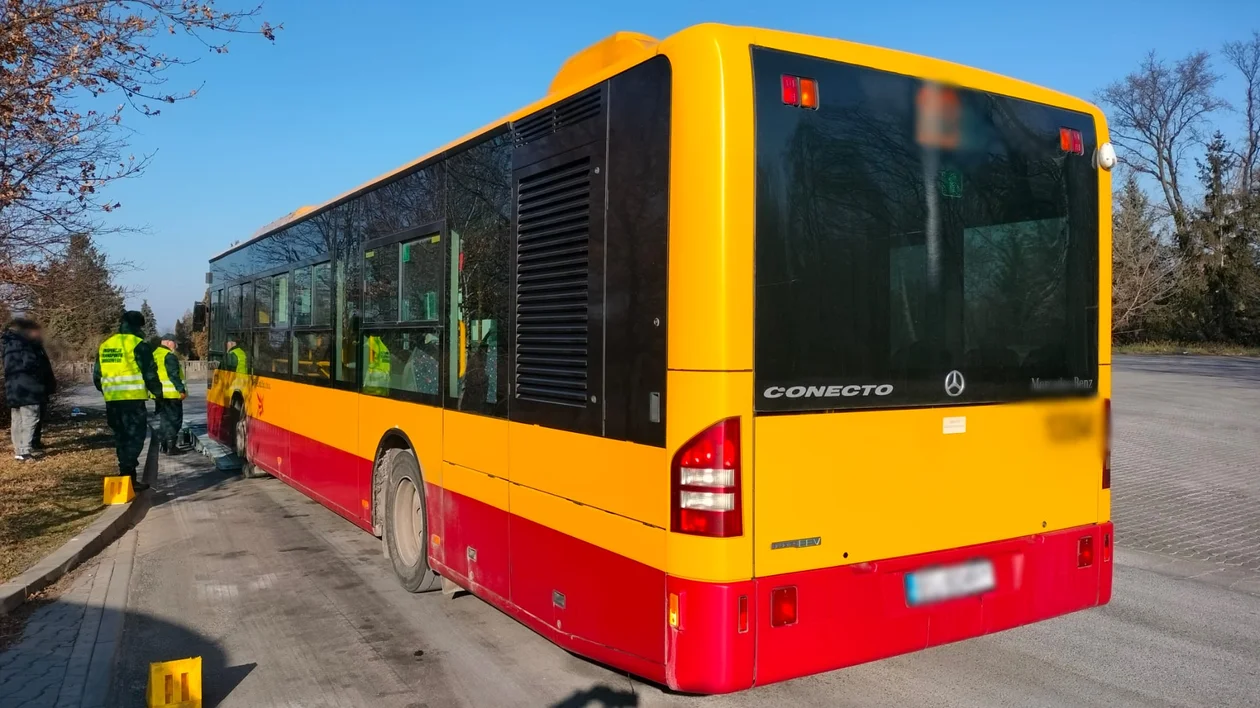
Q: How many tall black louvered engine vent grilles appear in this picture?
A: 1